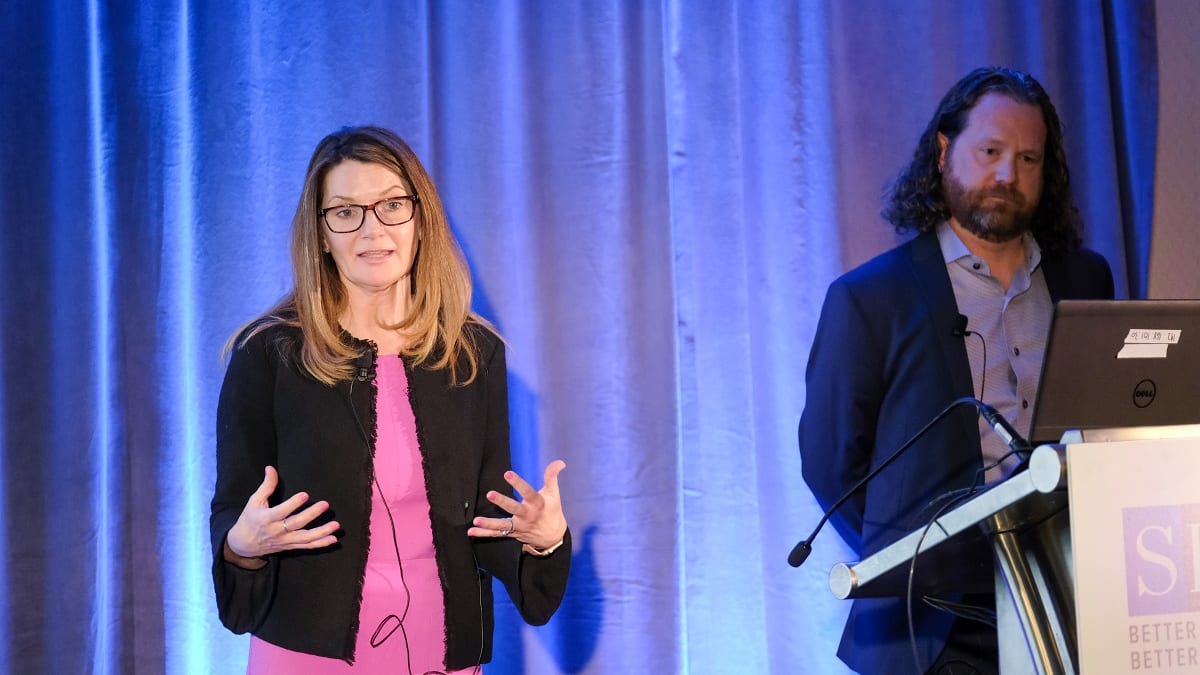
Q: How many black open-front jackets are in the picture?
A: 1